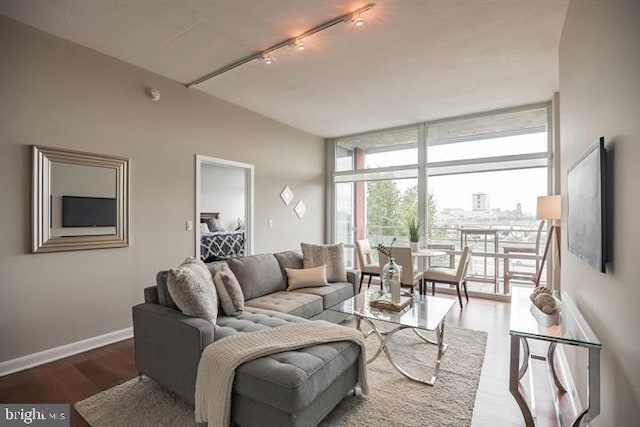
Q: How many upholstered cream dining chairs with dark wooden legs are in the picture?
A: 3